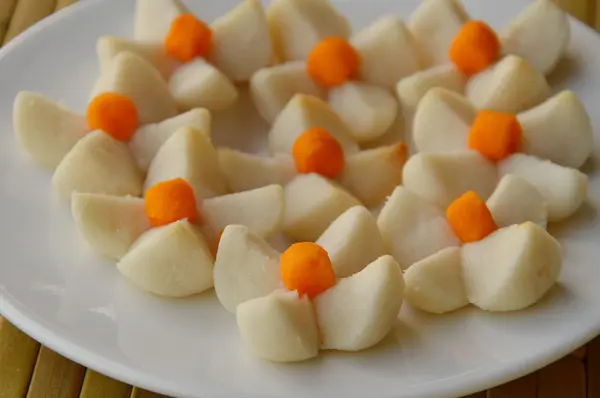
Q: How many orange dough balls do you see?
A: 9